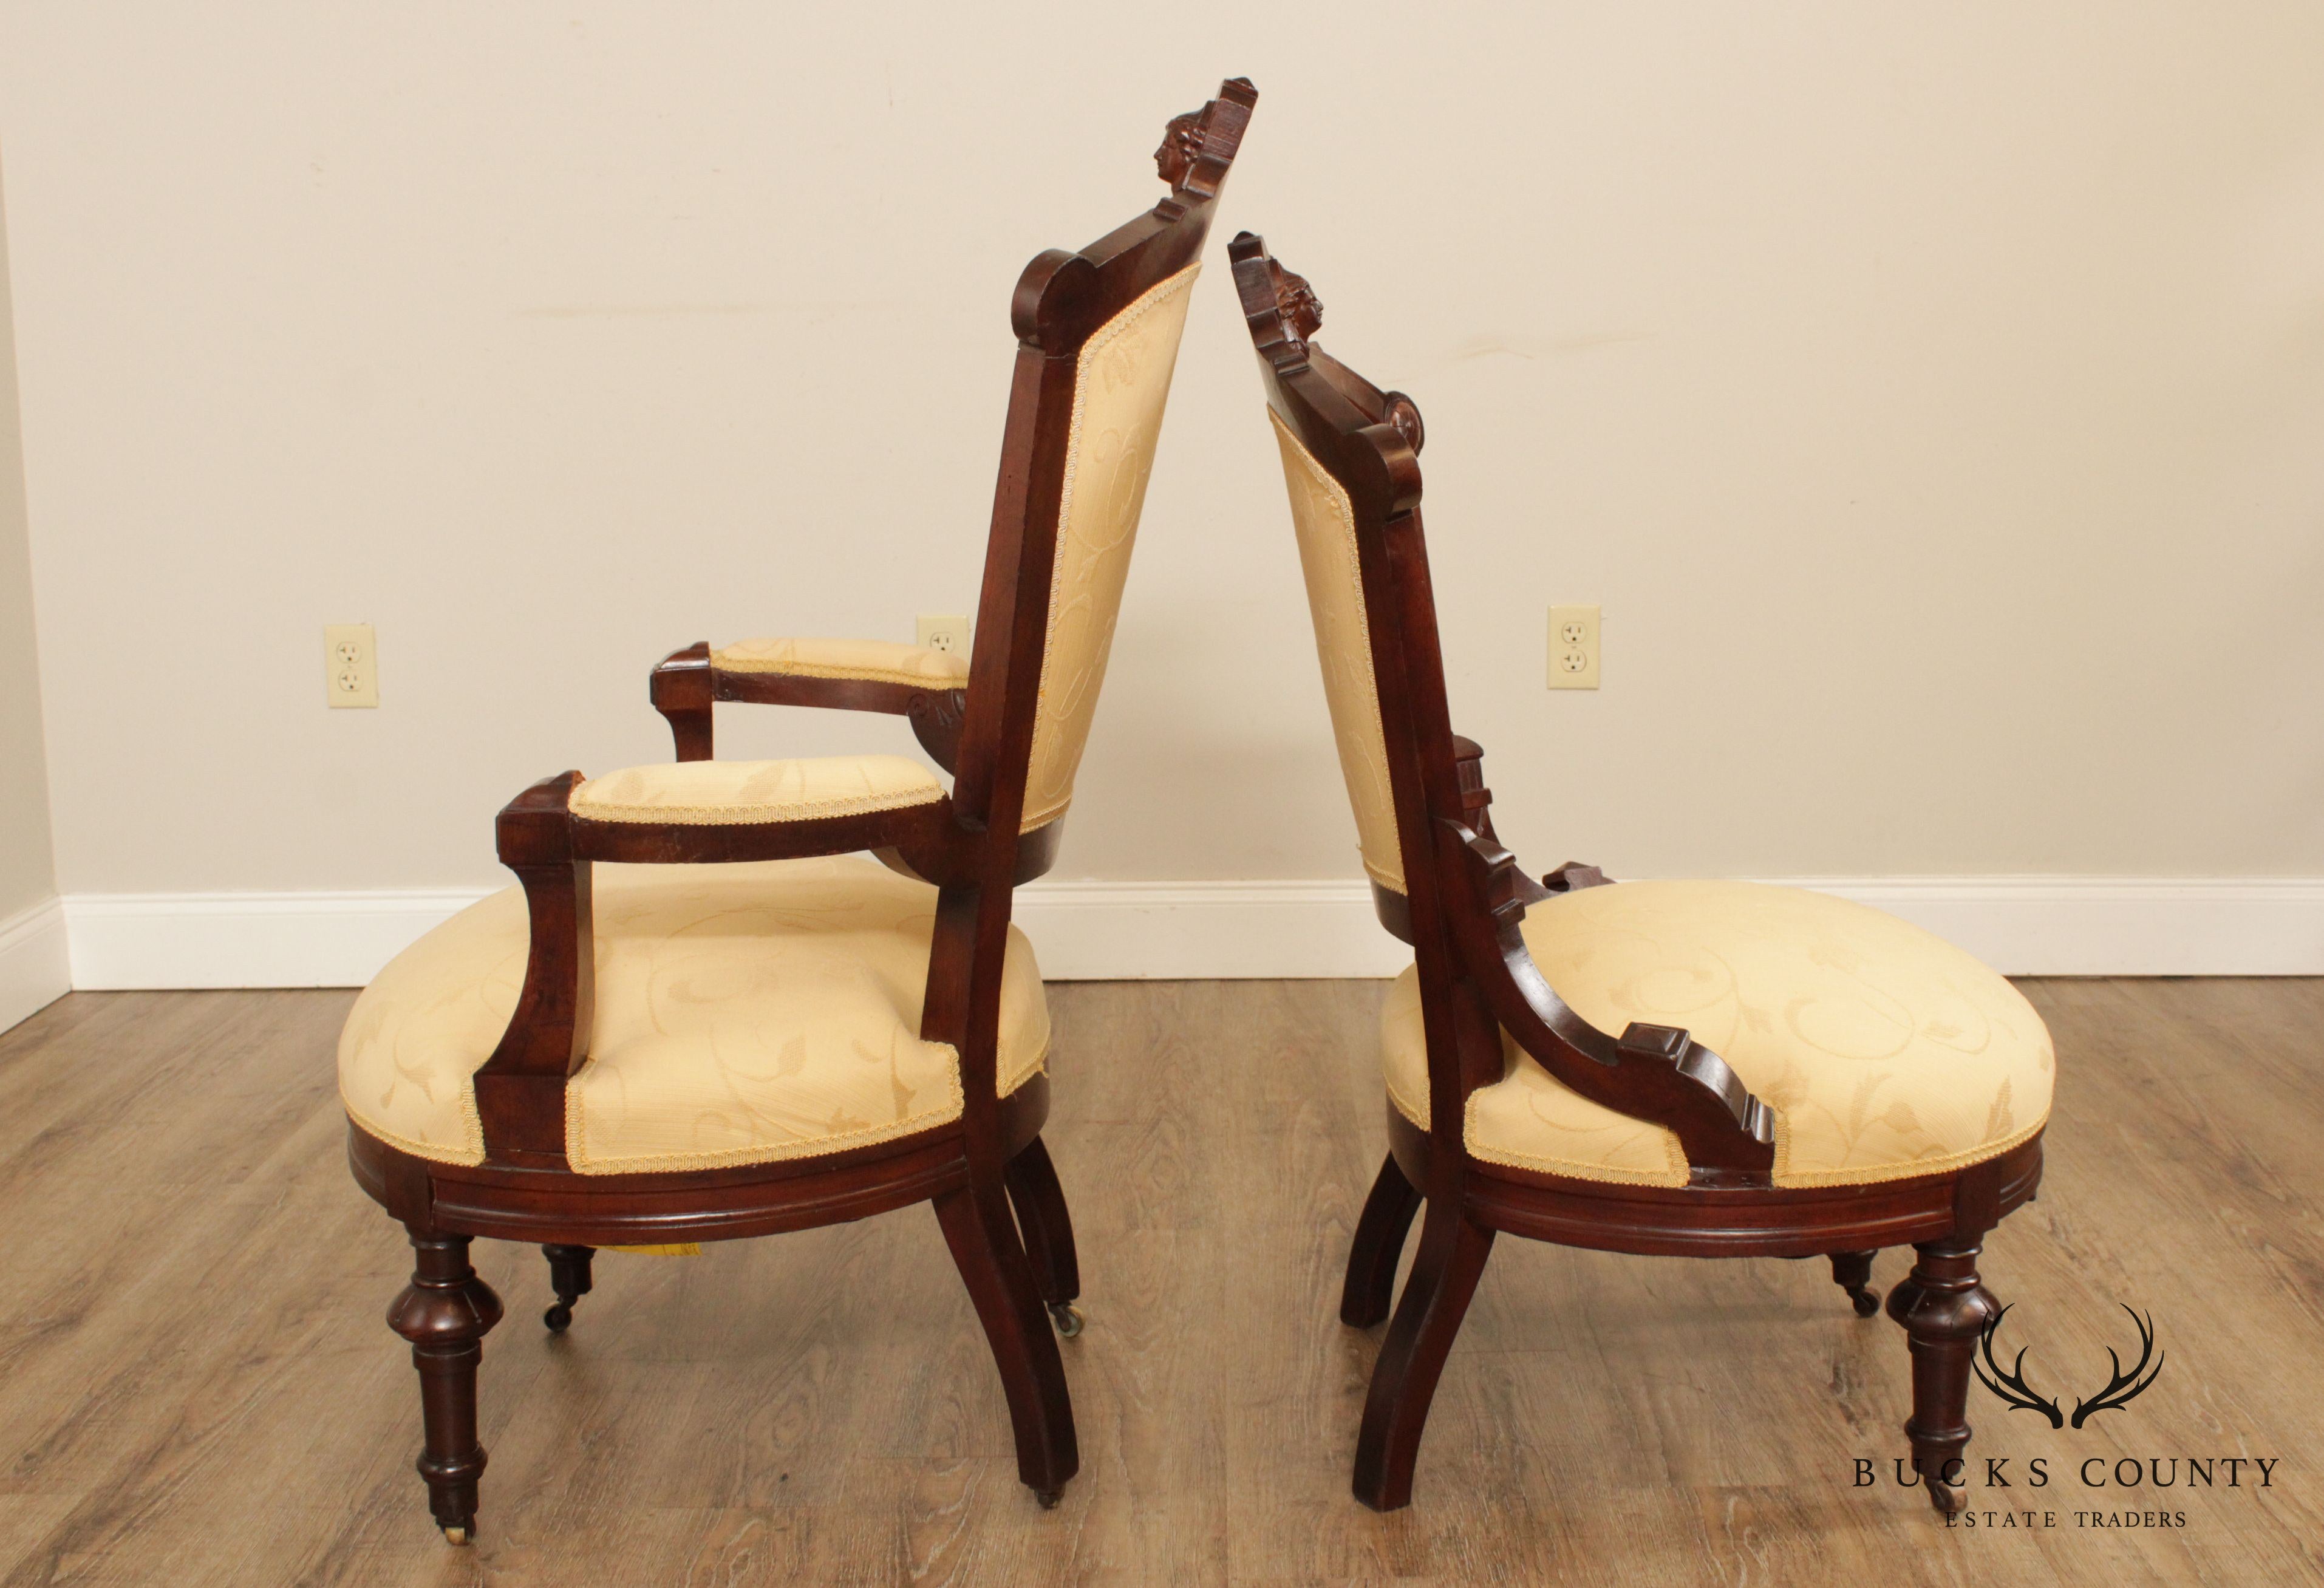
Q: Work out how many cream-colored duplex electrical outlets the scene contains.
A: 3